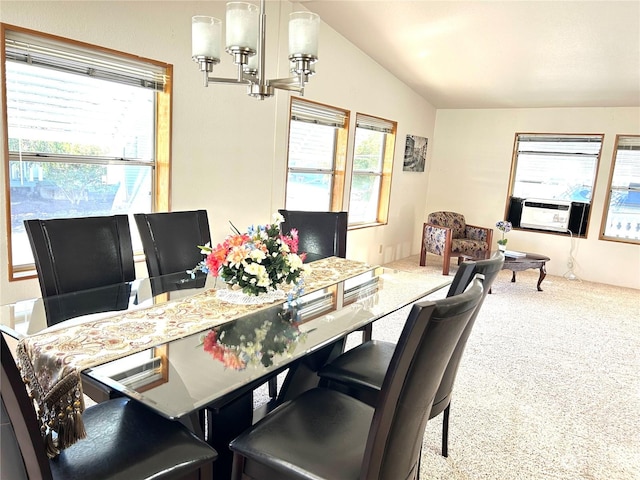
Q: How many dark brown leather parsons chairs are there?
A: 6